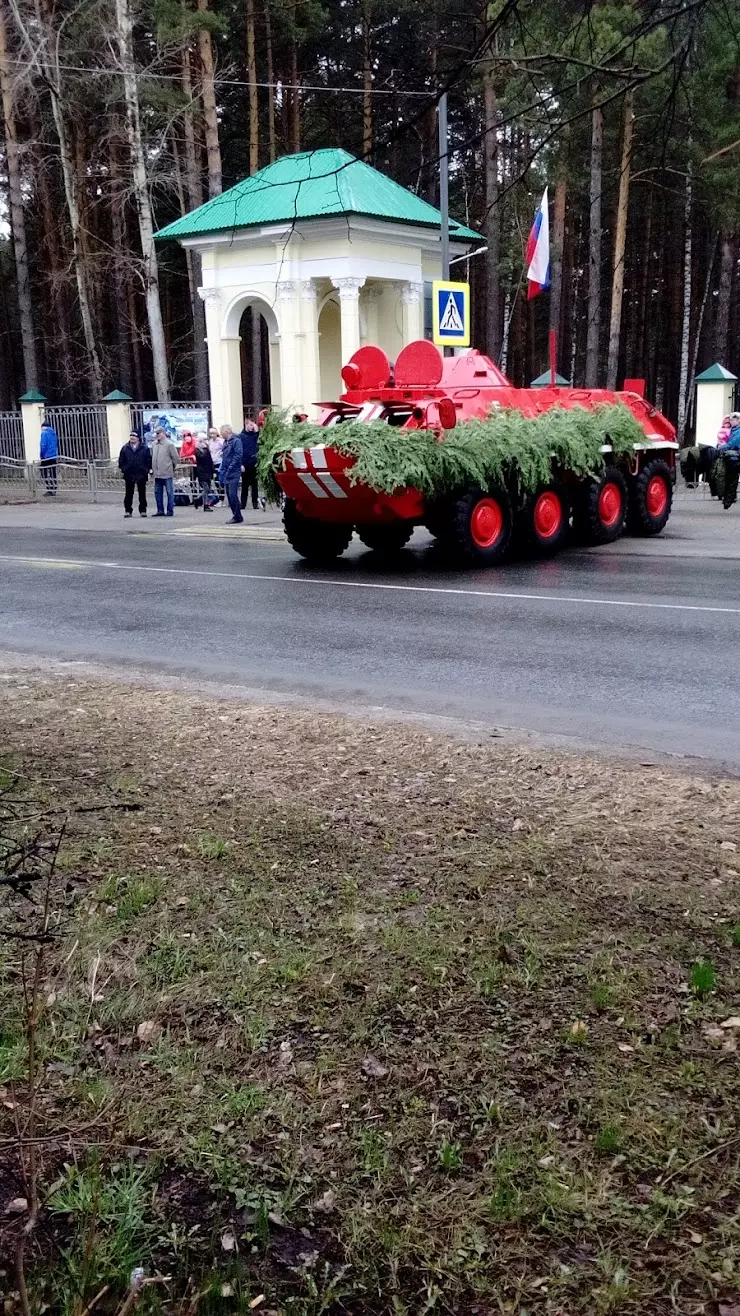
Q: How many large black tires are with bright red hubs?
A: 4